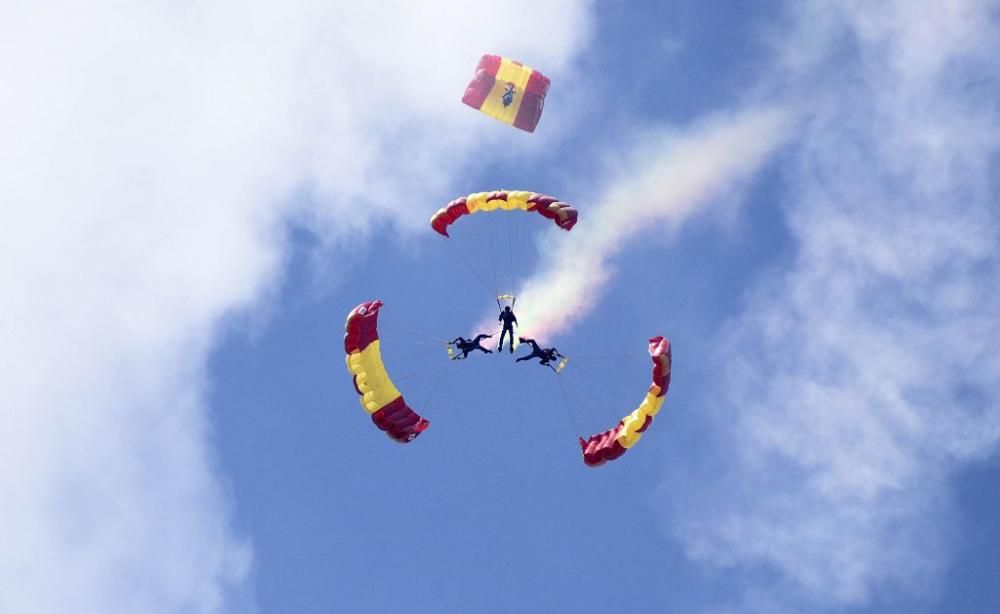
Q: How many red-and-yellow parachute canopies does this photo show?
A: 4